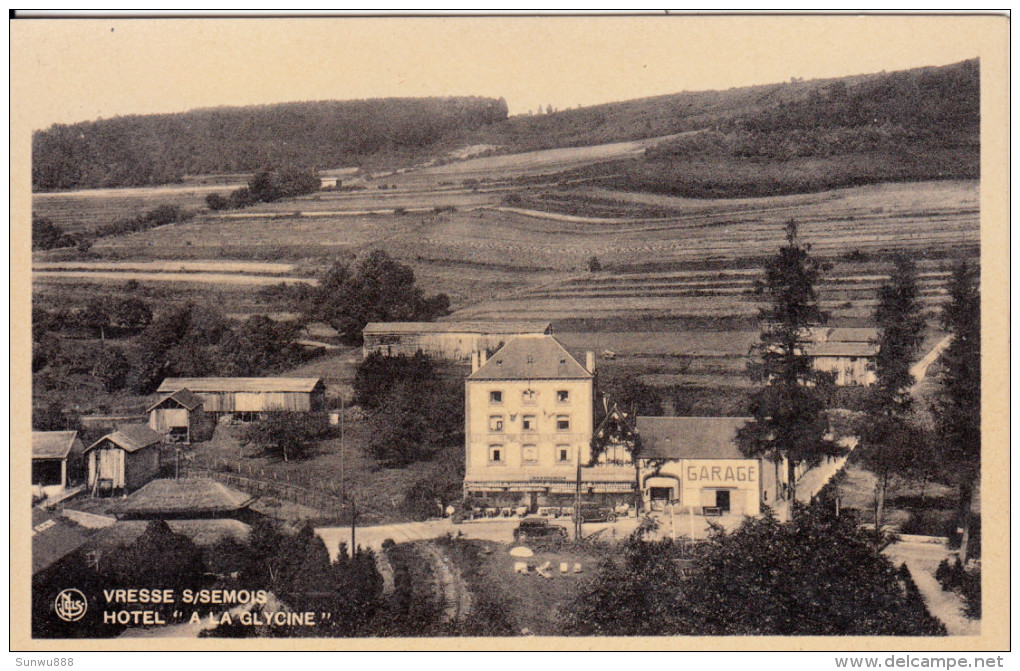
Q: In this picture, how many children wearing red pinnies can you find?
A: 0